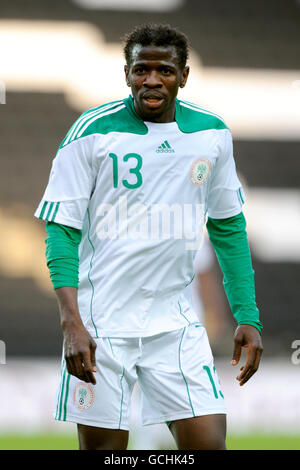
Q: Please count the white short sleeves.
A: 2